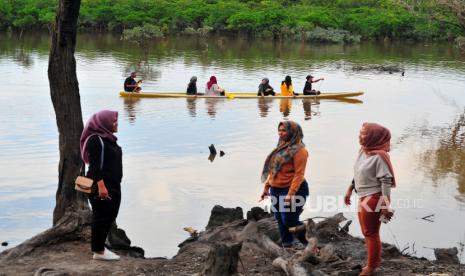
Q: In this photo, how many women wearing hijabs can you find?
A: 7